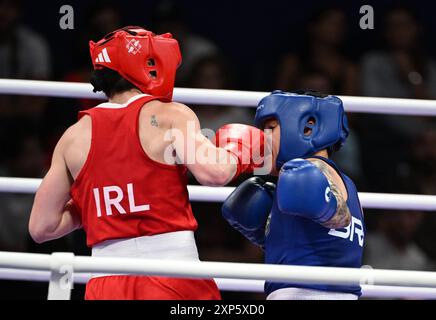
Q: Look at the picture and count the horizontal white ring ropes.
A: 4